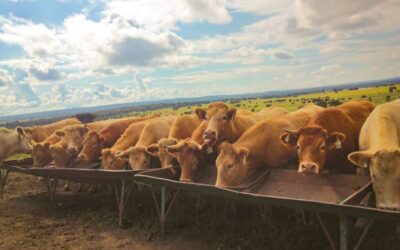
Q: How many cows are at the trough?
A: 13